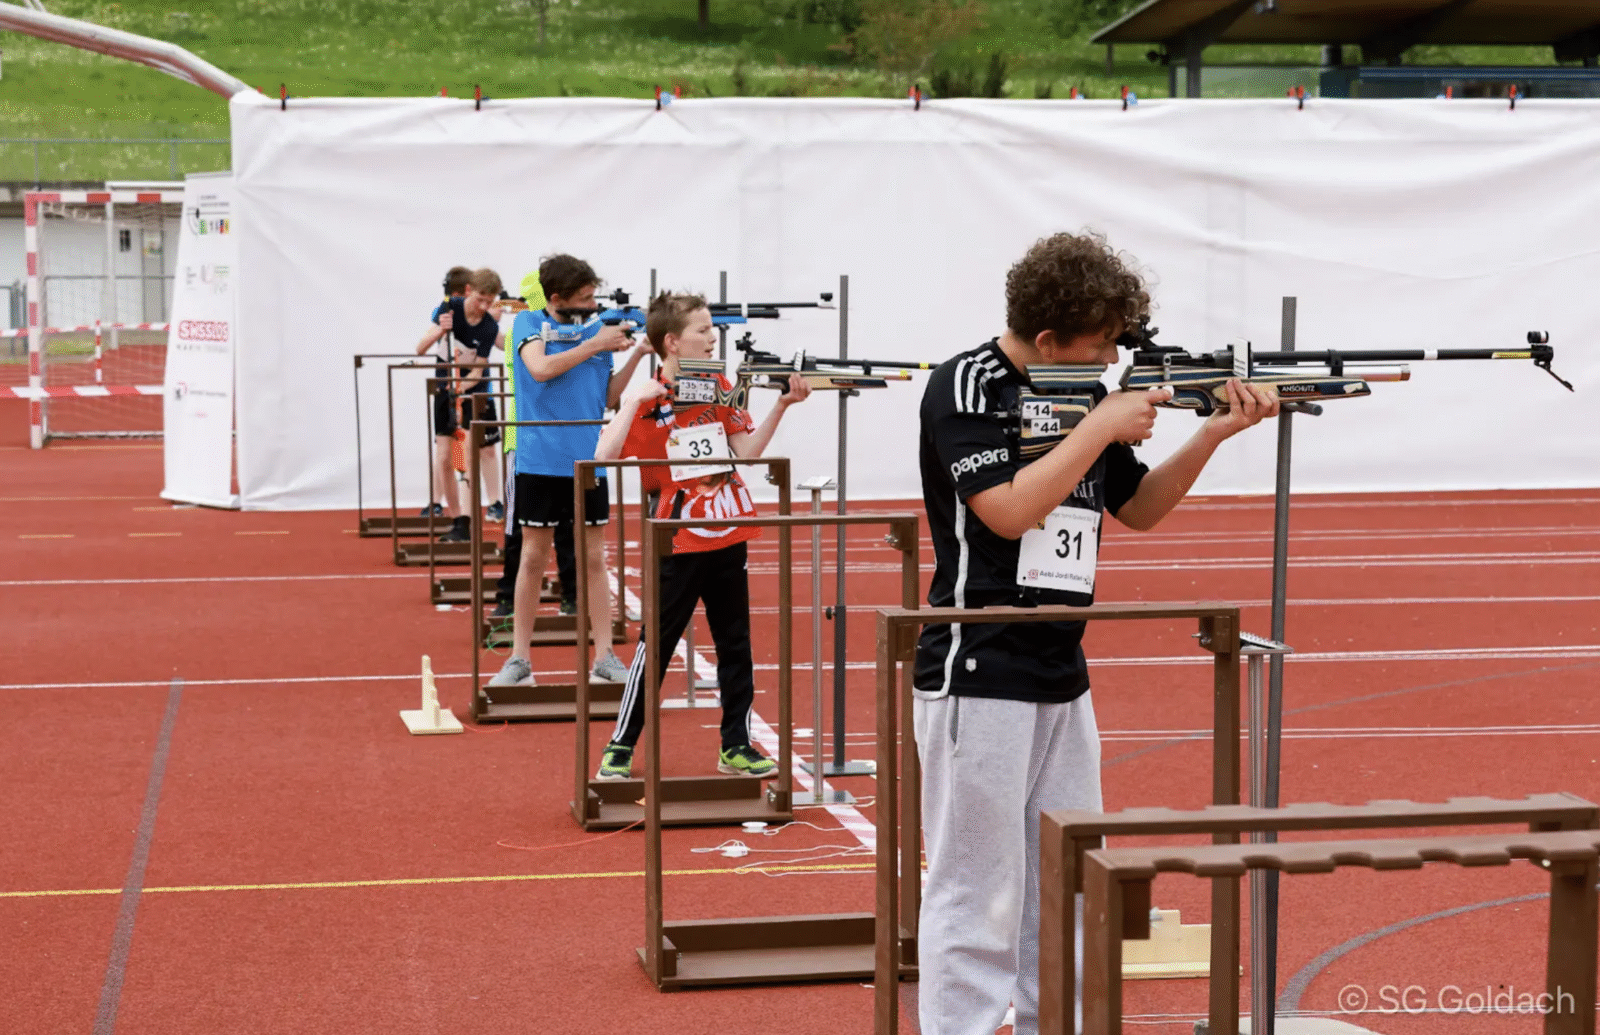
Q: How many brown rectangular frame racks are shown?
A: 10